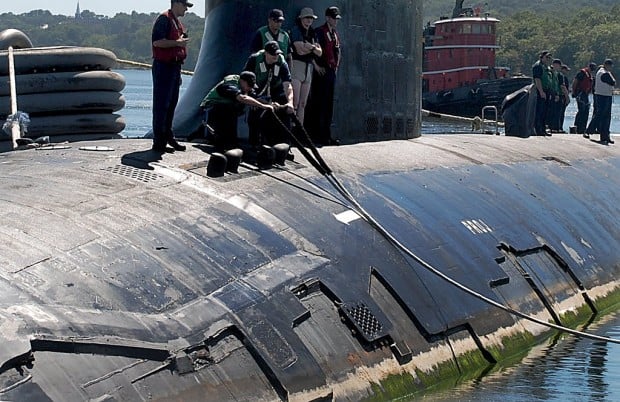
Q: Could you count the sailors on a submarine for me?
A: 11